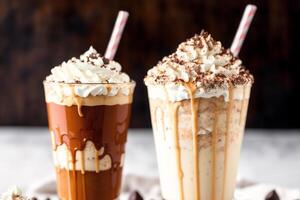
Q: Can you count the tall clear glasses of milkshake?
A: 2